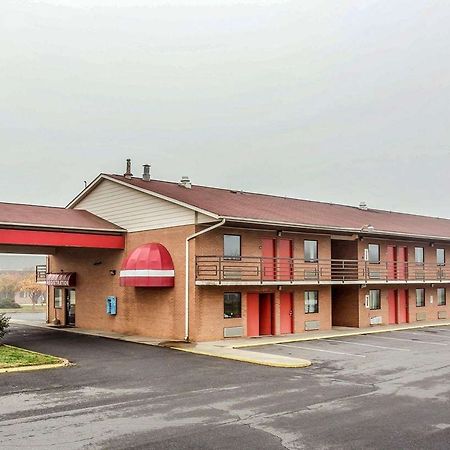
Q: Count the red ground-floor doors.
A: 4